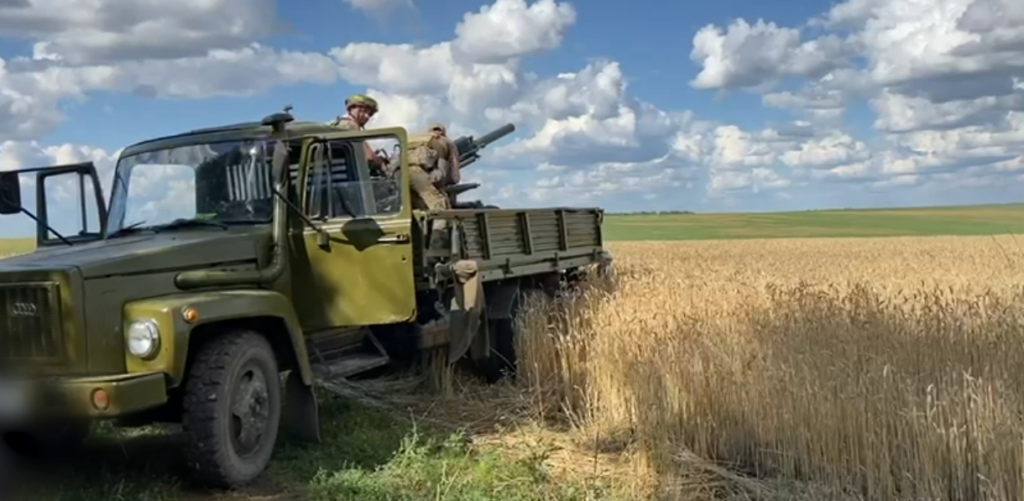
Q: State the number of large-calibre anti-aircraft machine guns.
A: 1